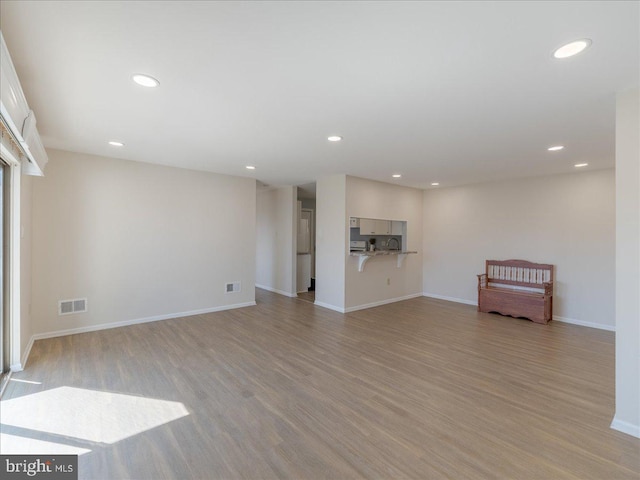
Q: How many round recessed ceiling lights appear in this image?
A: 9